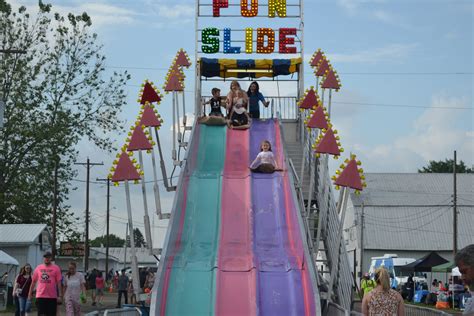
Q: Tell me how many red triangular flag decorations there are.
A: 14